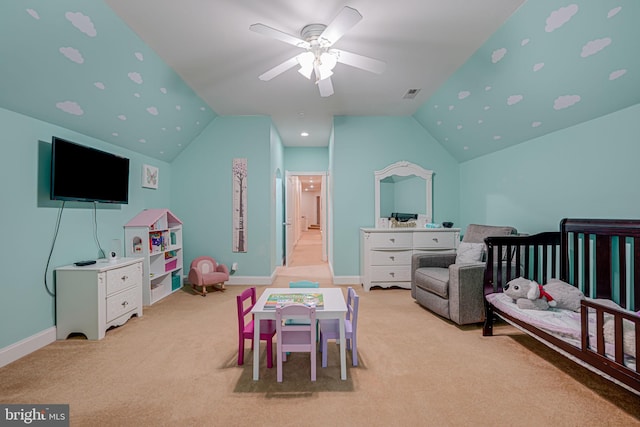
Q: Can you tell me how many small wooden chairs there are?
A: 4